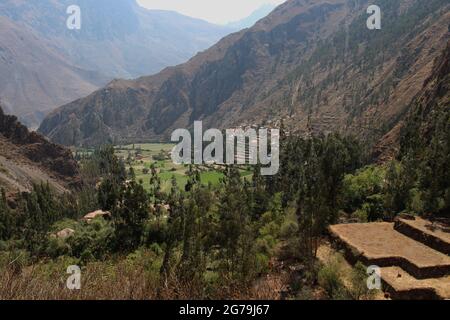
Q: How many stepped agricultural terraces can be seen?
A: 3